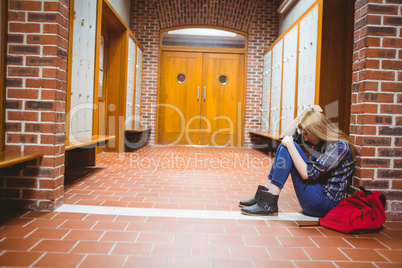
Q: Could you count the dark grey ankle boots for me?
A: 2